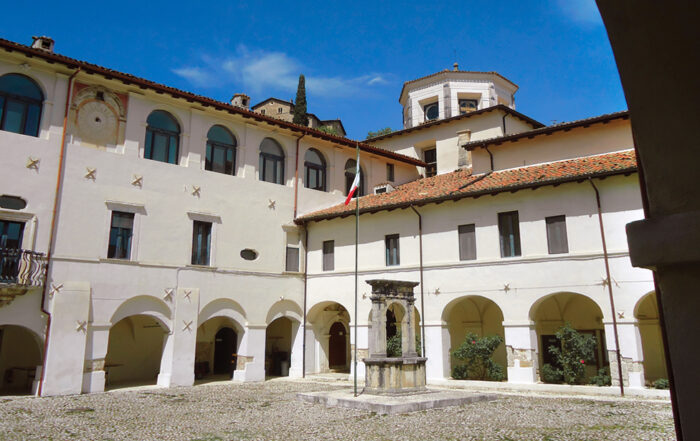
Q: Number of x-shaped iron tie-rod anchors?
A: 15